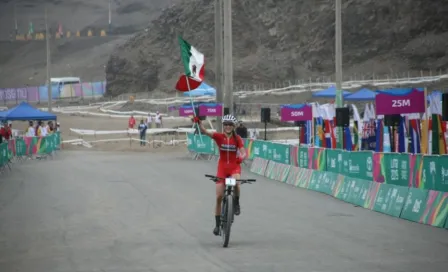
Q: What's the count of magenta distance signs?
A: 4